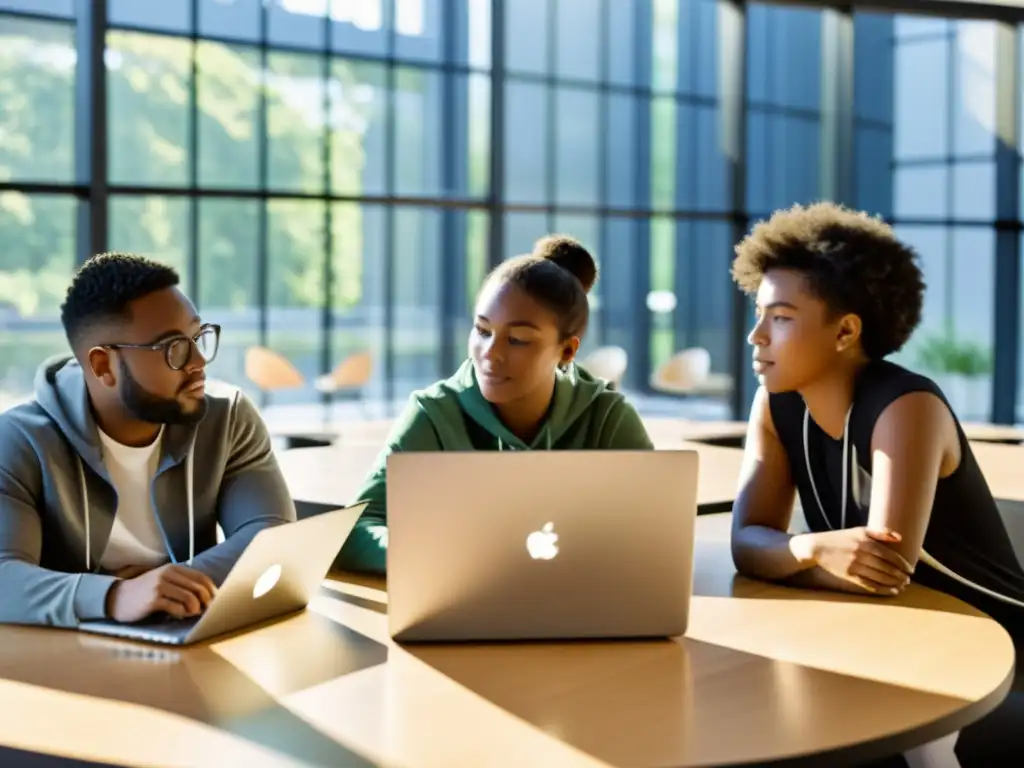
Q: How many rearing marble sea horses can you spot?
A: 0